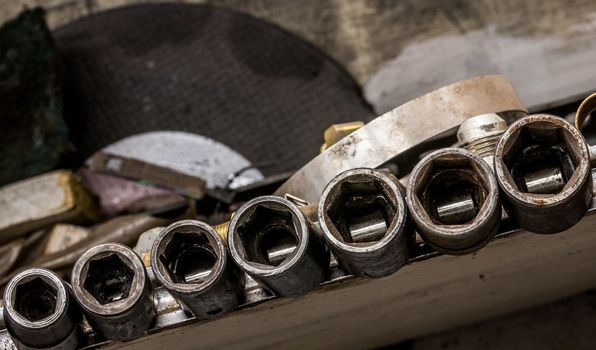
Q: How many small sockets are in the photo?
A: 7